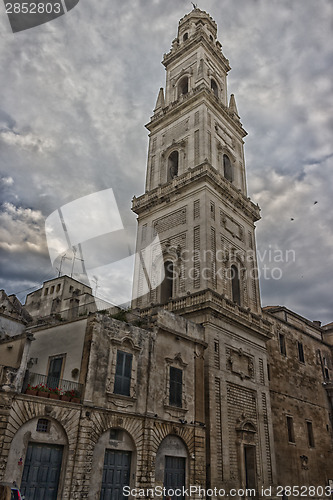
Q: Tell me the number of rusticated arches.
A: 3